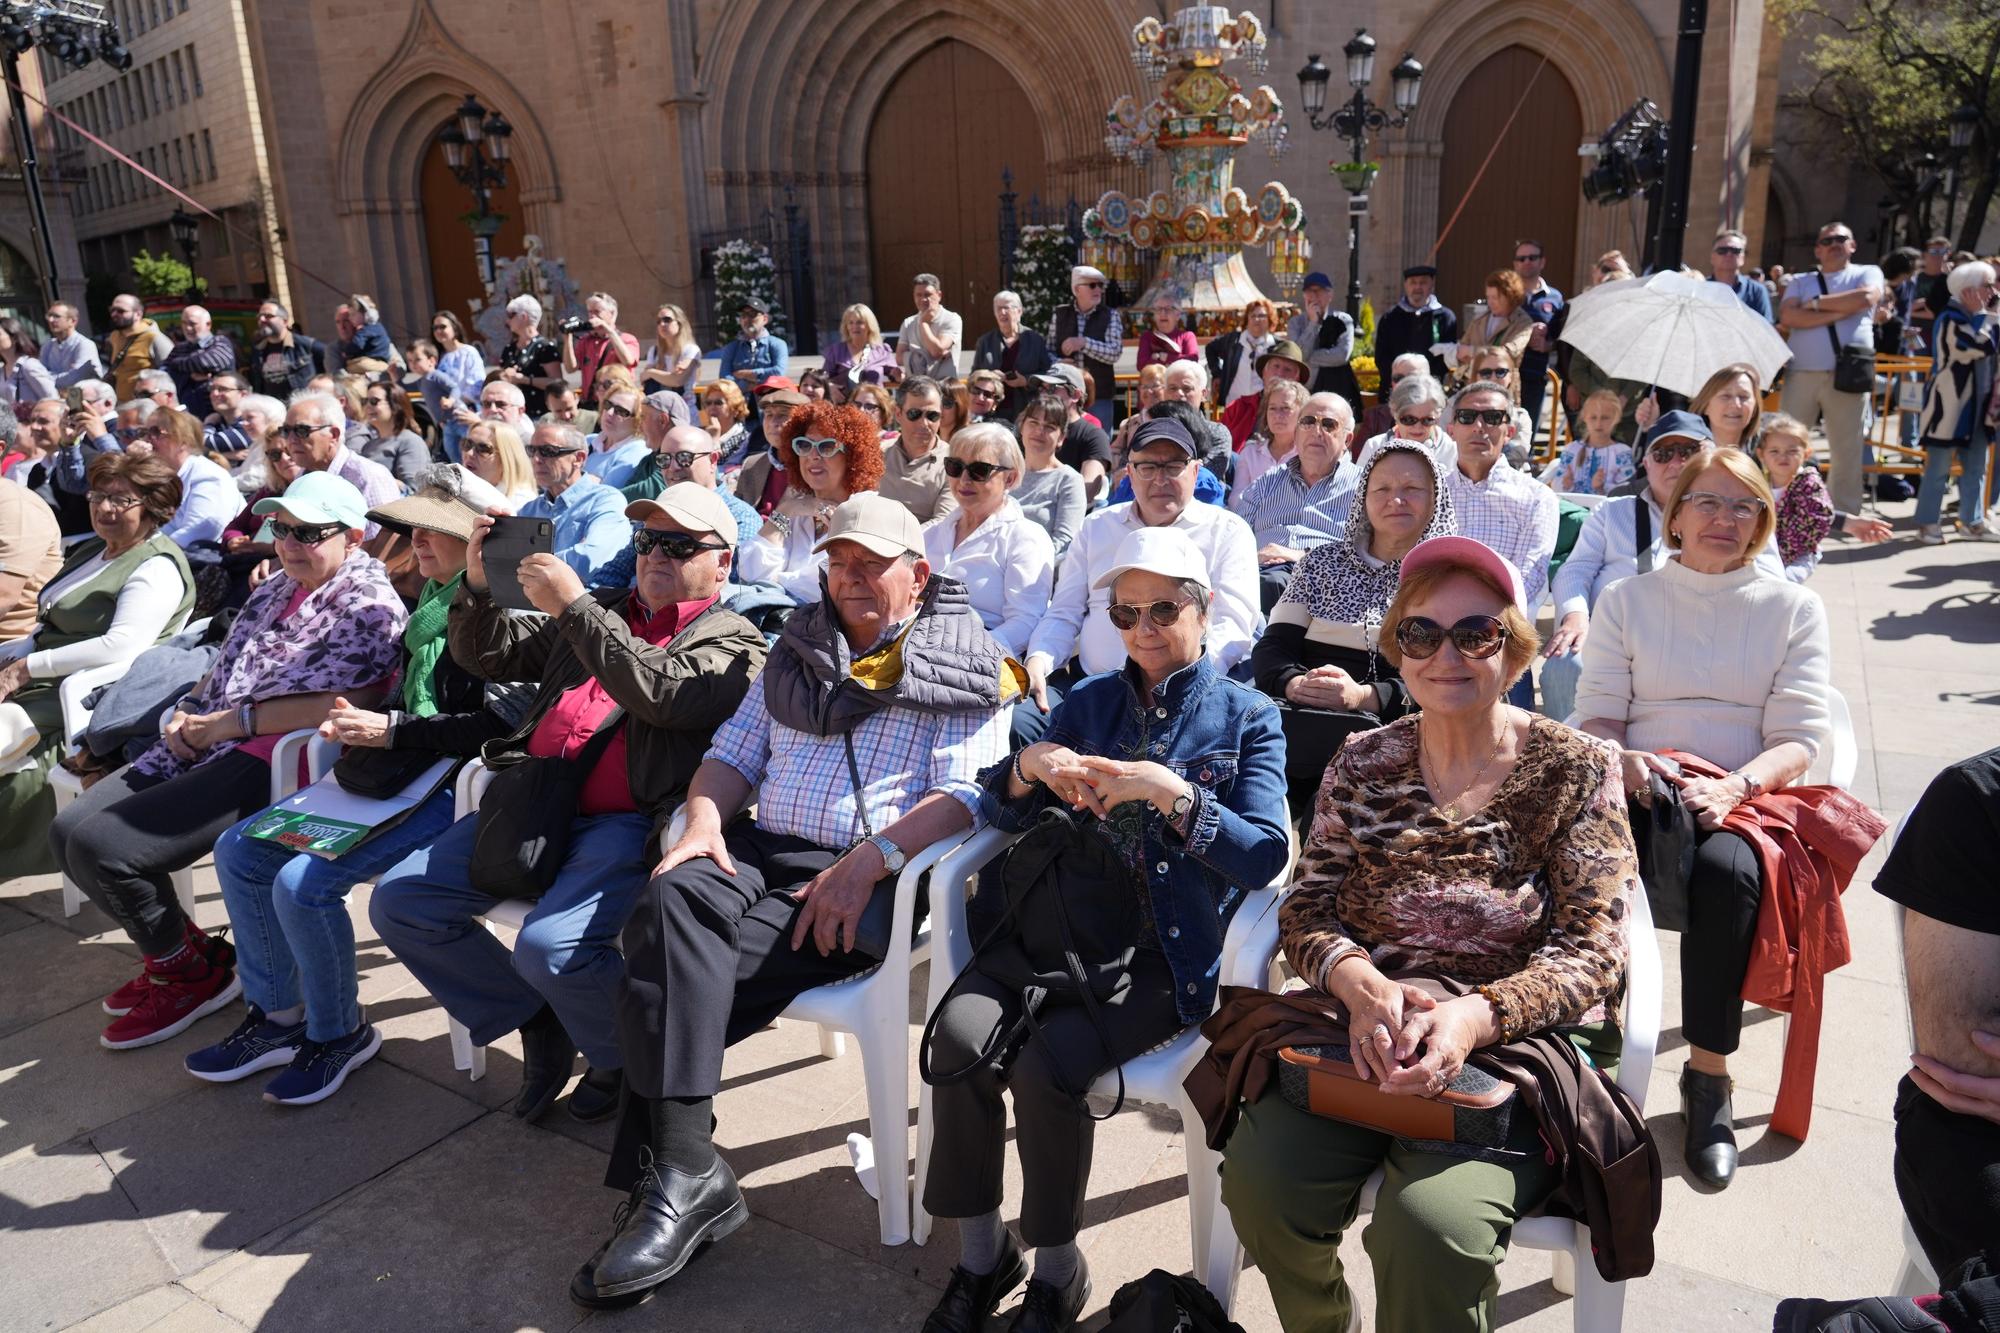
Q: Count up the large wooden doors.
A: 3